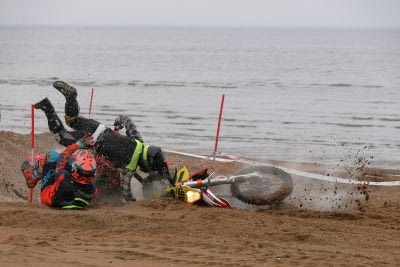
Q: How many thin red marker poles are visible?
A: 3